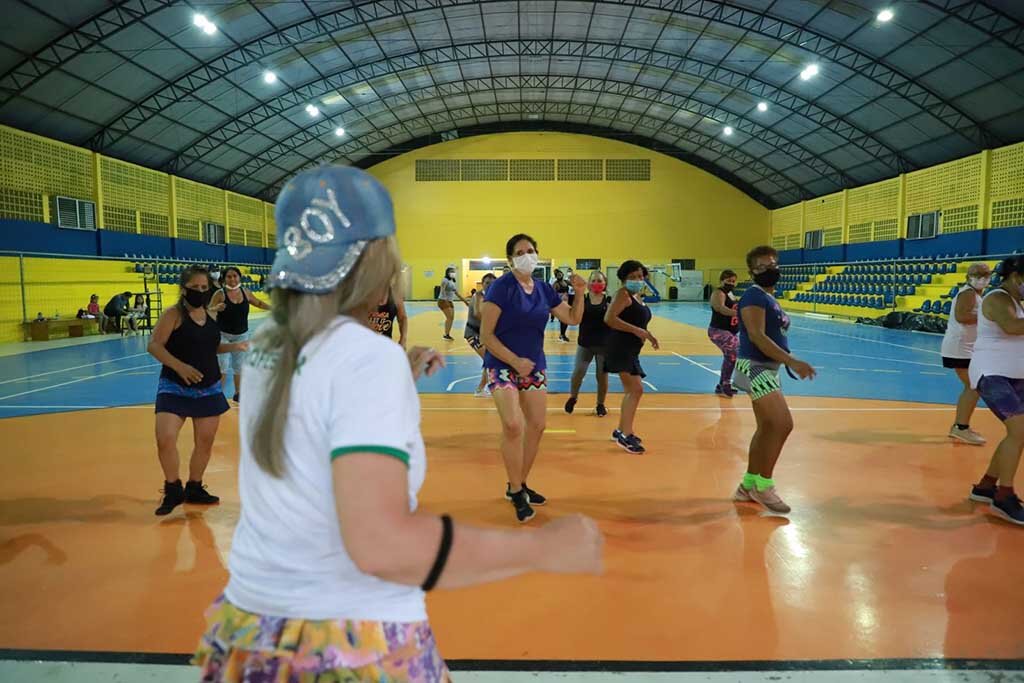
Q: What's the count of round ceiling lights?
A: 11